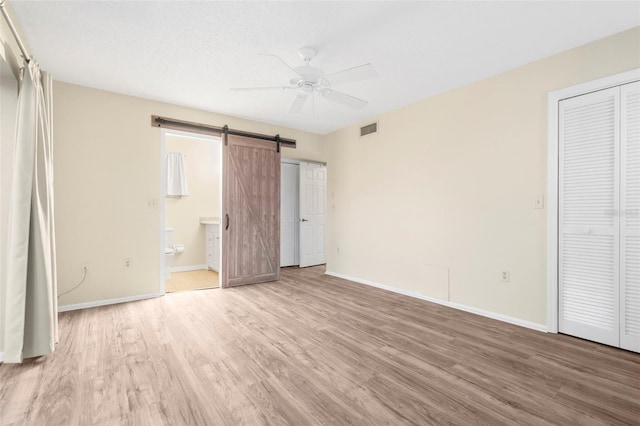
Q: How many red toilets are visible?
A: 0